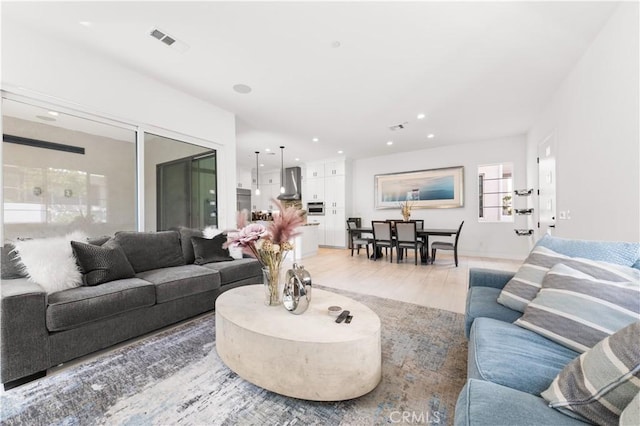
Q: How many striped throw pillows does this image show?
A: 3